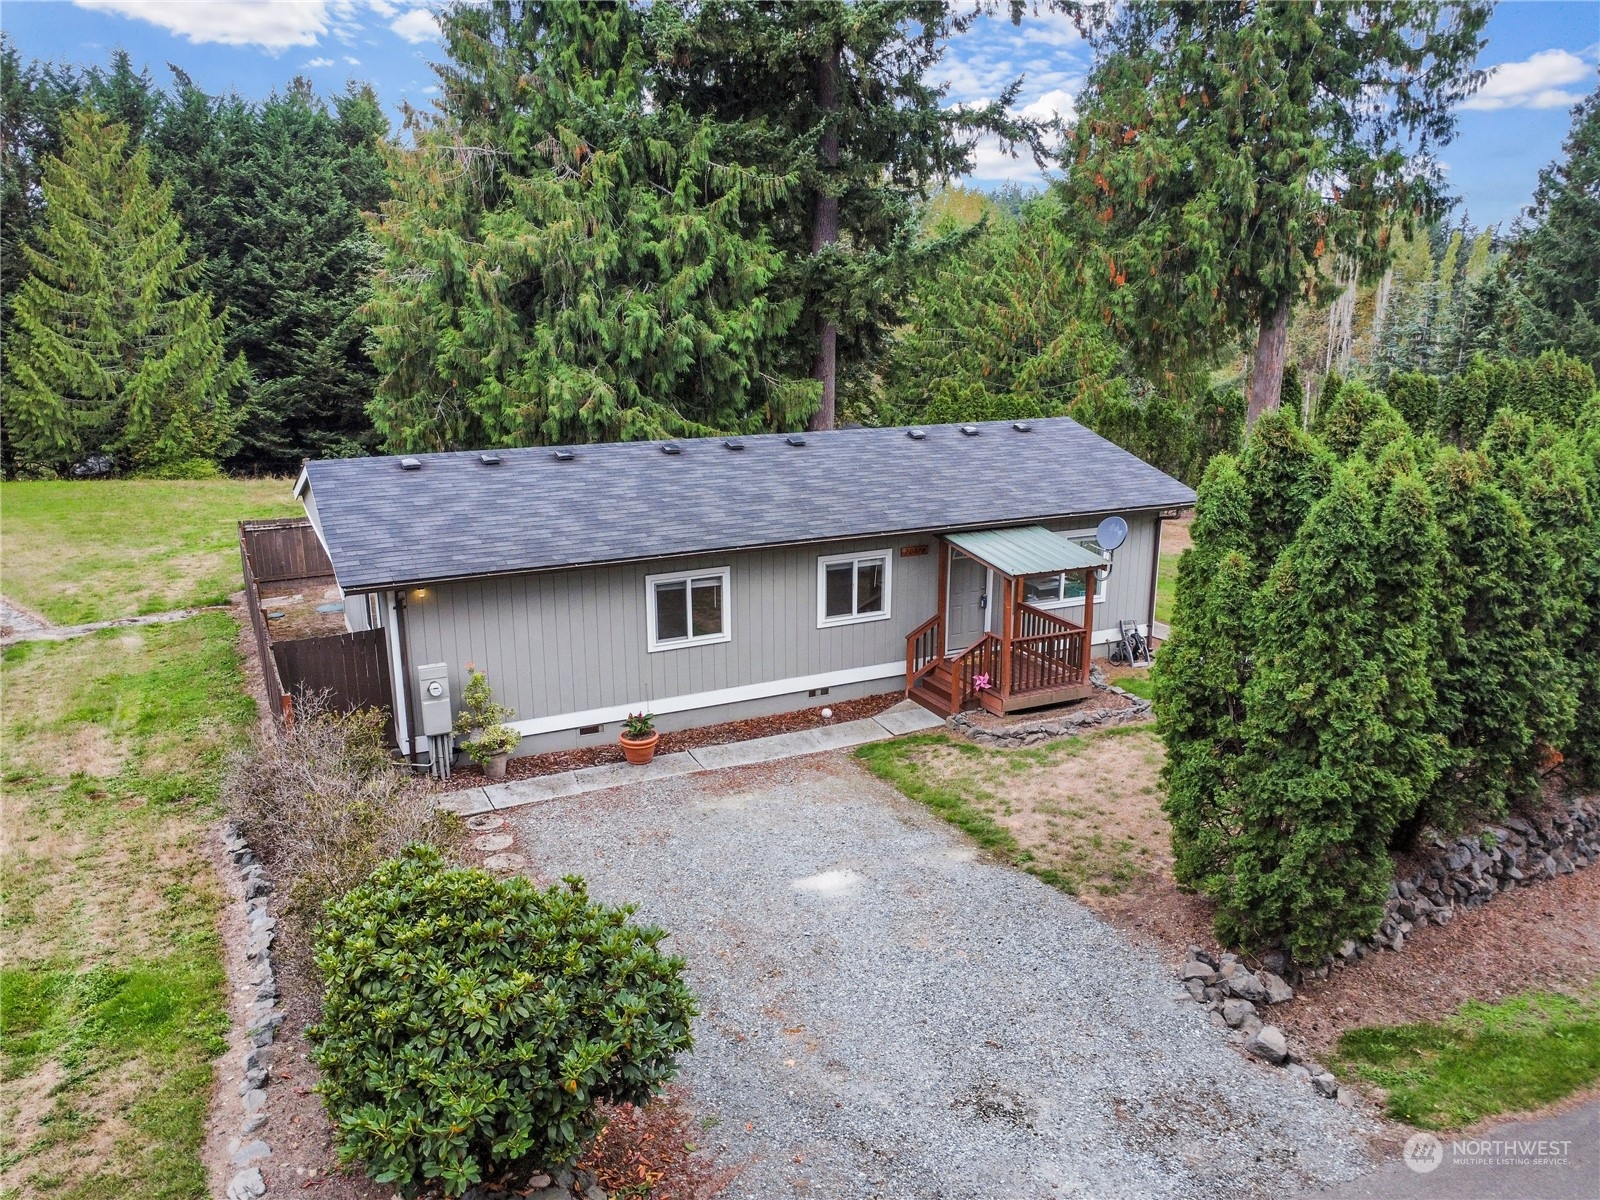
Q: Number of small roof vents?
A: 9